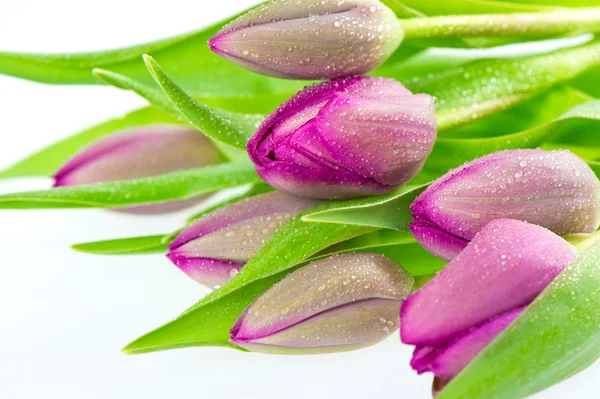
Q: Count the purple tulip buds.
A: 7